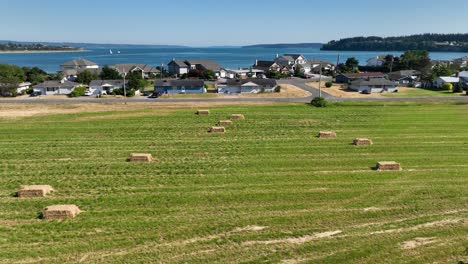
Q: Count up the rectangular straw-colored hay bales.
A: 10